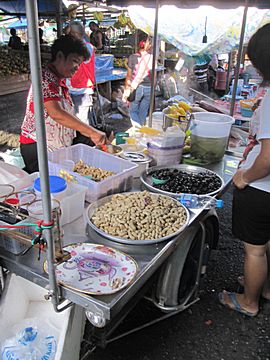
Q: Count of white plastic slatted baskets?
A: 1